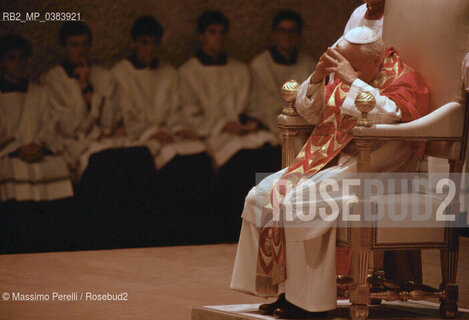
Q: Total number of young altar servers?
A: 5